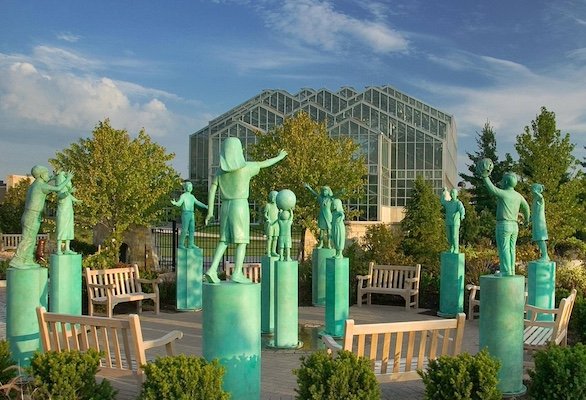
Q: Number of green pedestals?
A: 11